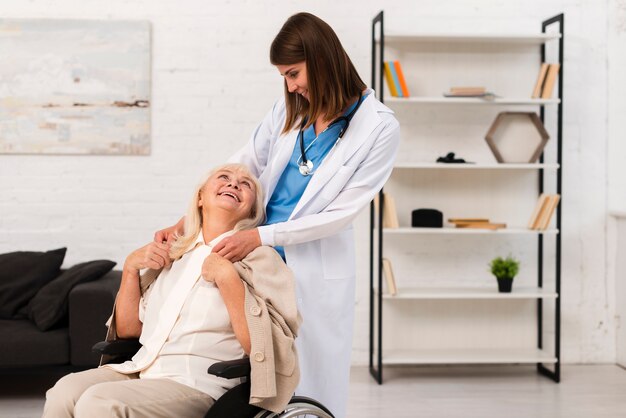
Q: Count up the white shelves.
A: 6